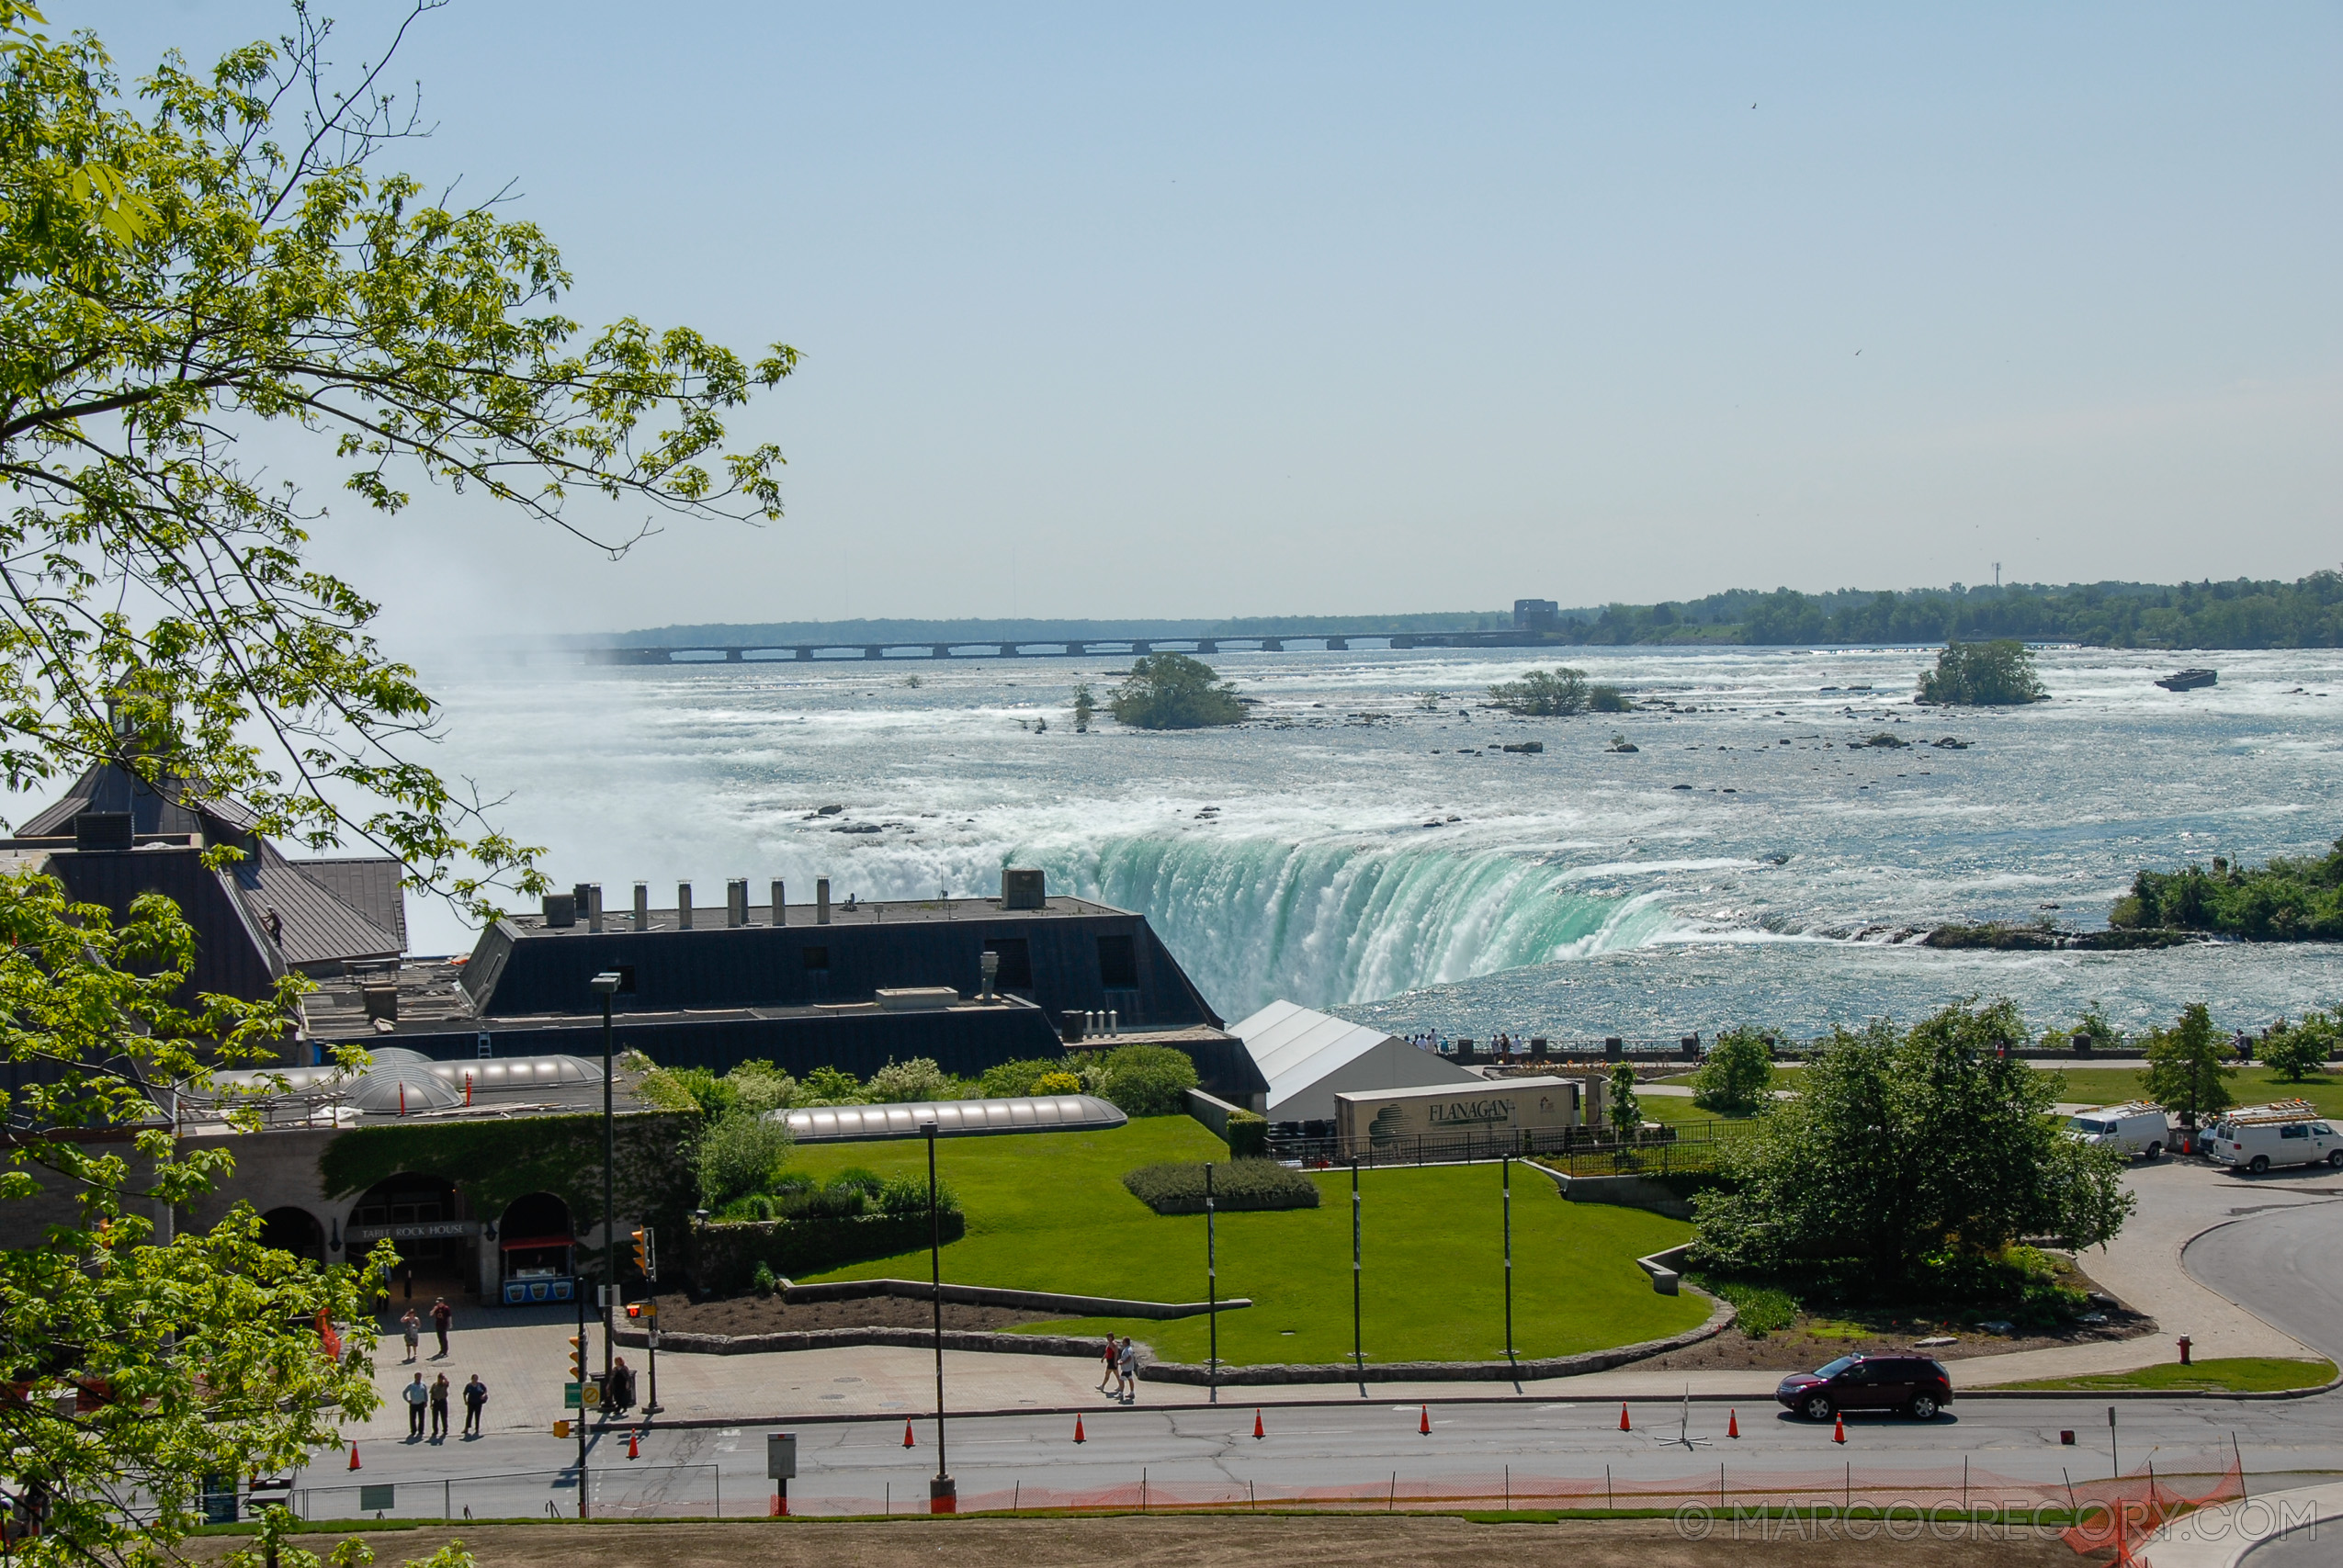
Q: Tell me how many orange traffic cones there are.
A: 10